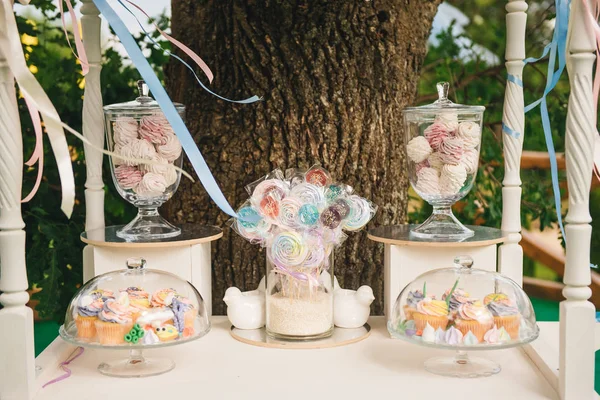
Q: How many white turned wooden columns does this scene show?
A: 4